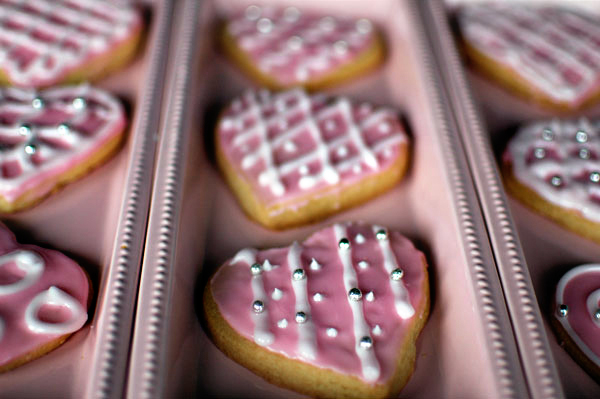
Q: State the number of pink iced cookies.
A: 9